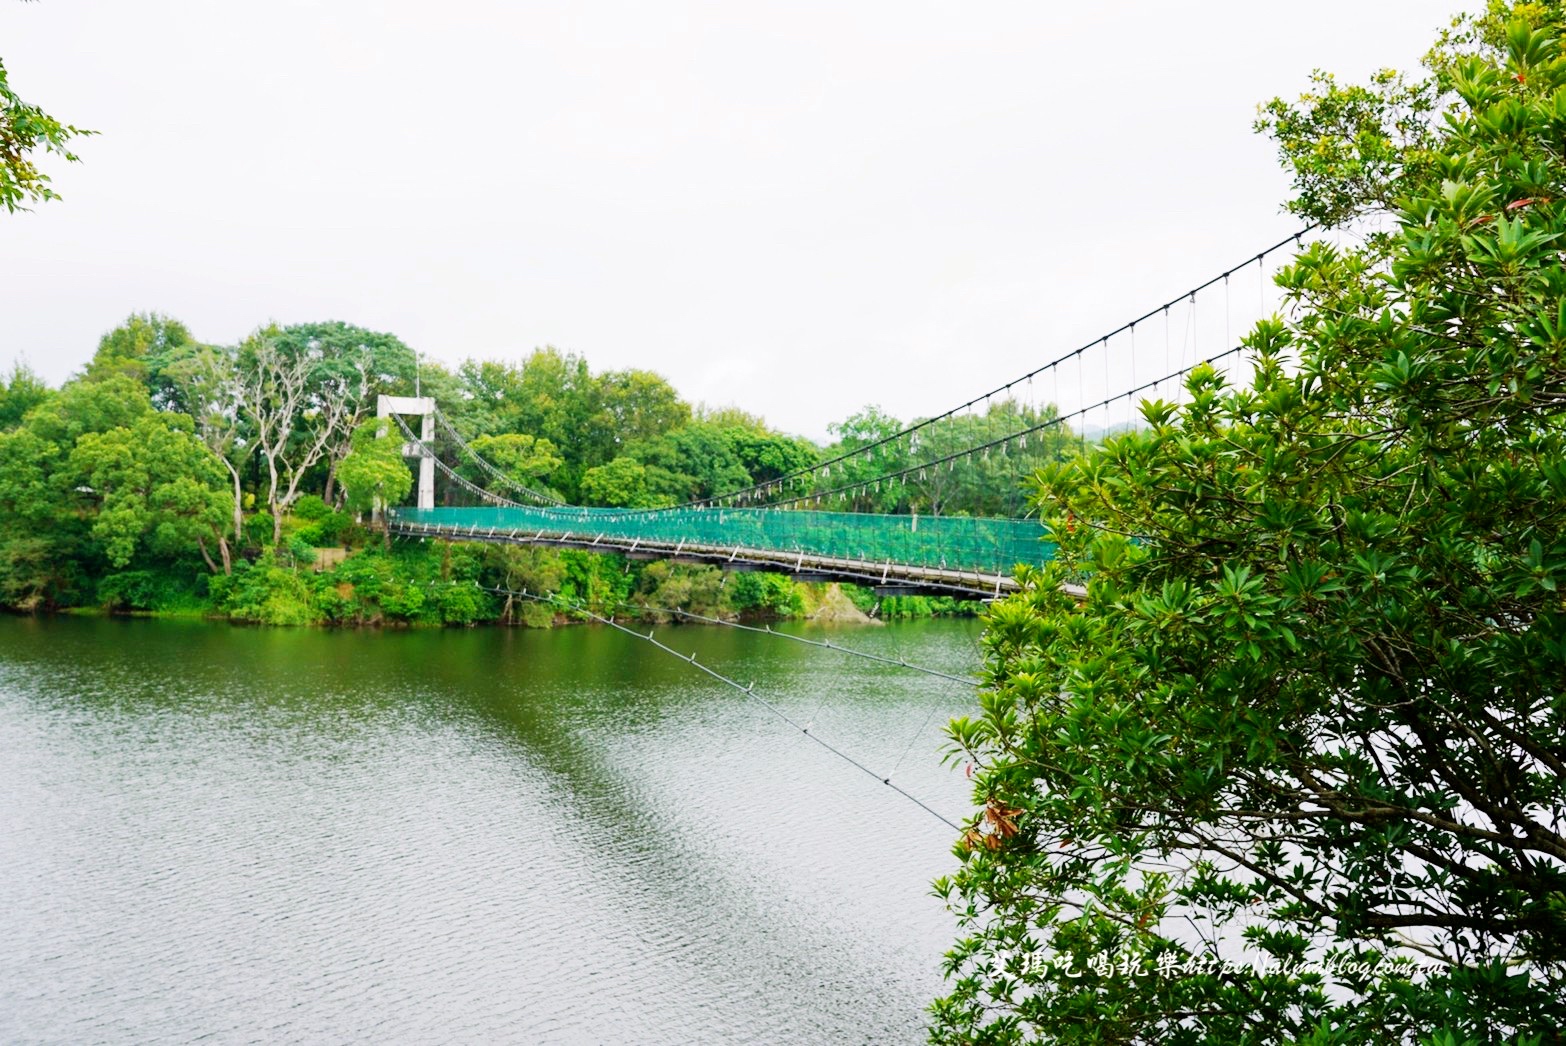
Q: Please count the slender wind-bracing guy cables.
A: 2